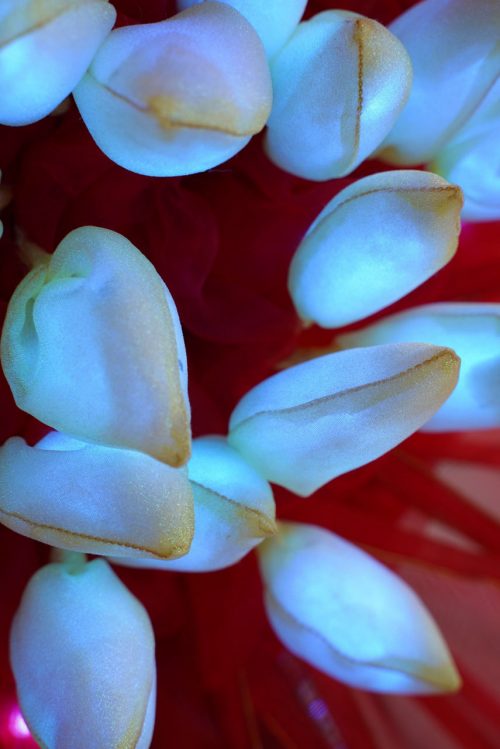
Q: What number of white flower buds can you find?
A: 14